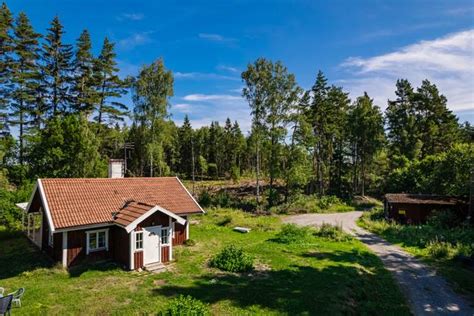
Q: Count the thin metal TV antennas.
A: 1